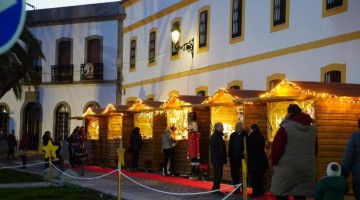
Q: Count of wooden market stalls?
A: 6